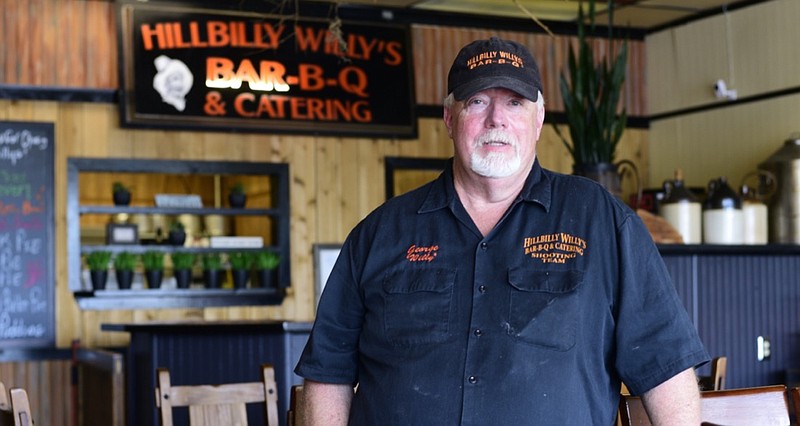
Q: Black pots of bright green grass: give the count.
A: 7